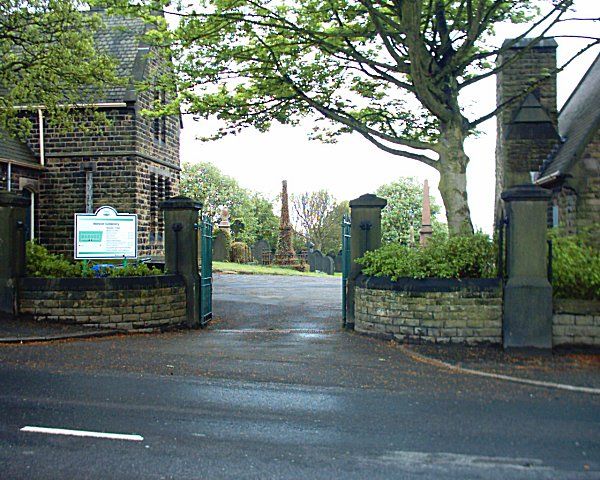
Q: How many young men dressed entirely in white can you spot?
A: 0